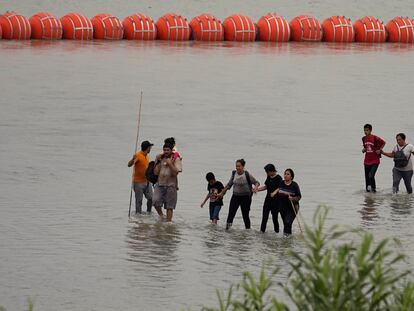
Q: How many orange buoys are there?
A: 13